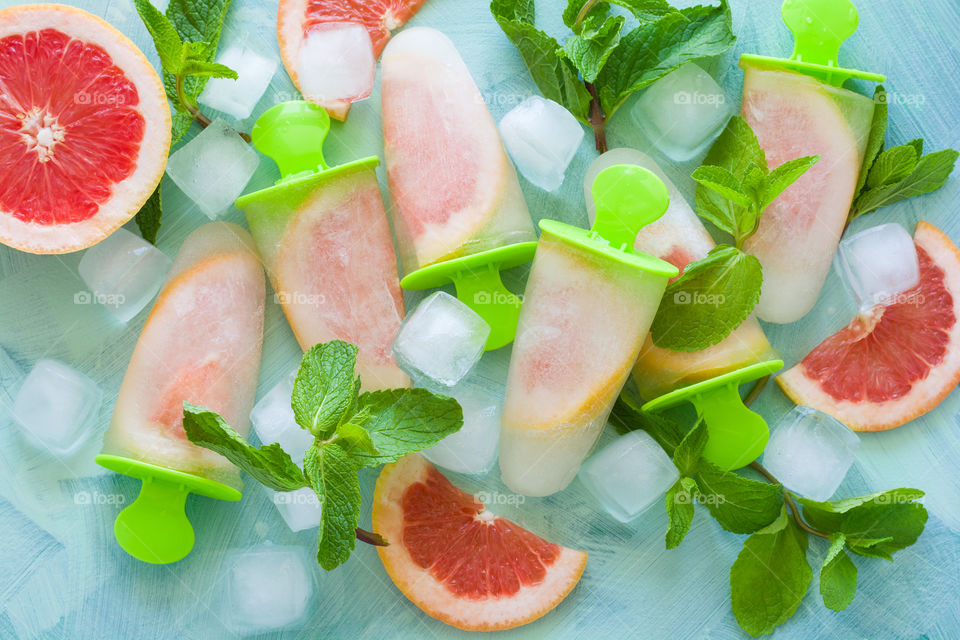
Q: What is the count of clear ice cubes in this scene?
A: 15